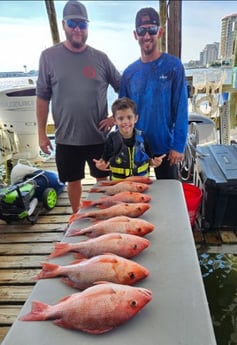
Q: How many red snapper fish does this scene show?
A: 8